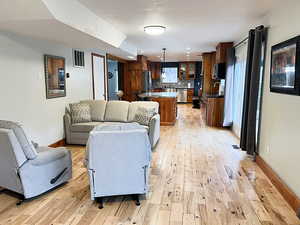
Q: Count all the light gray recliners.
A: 2